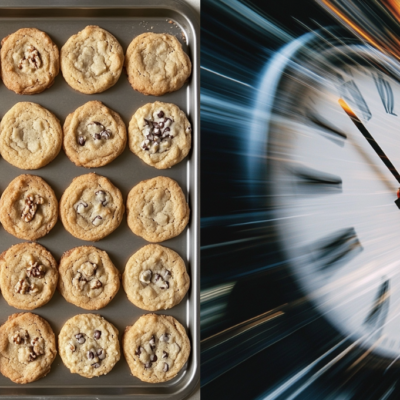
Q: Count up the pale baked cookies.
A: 15